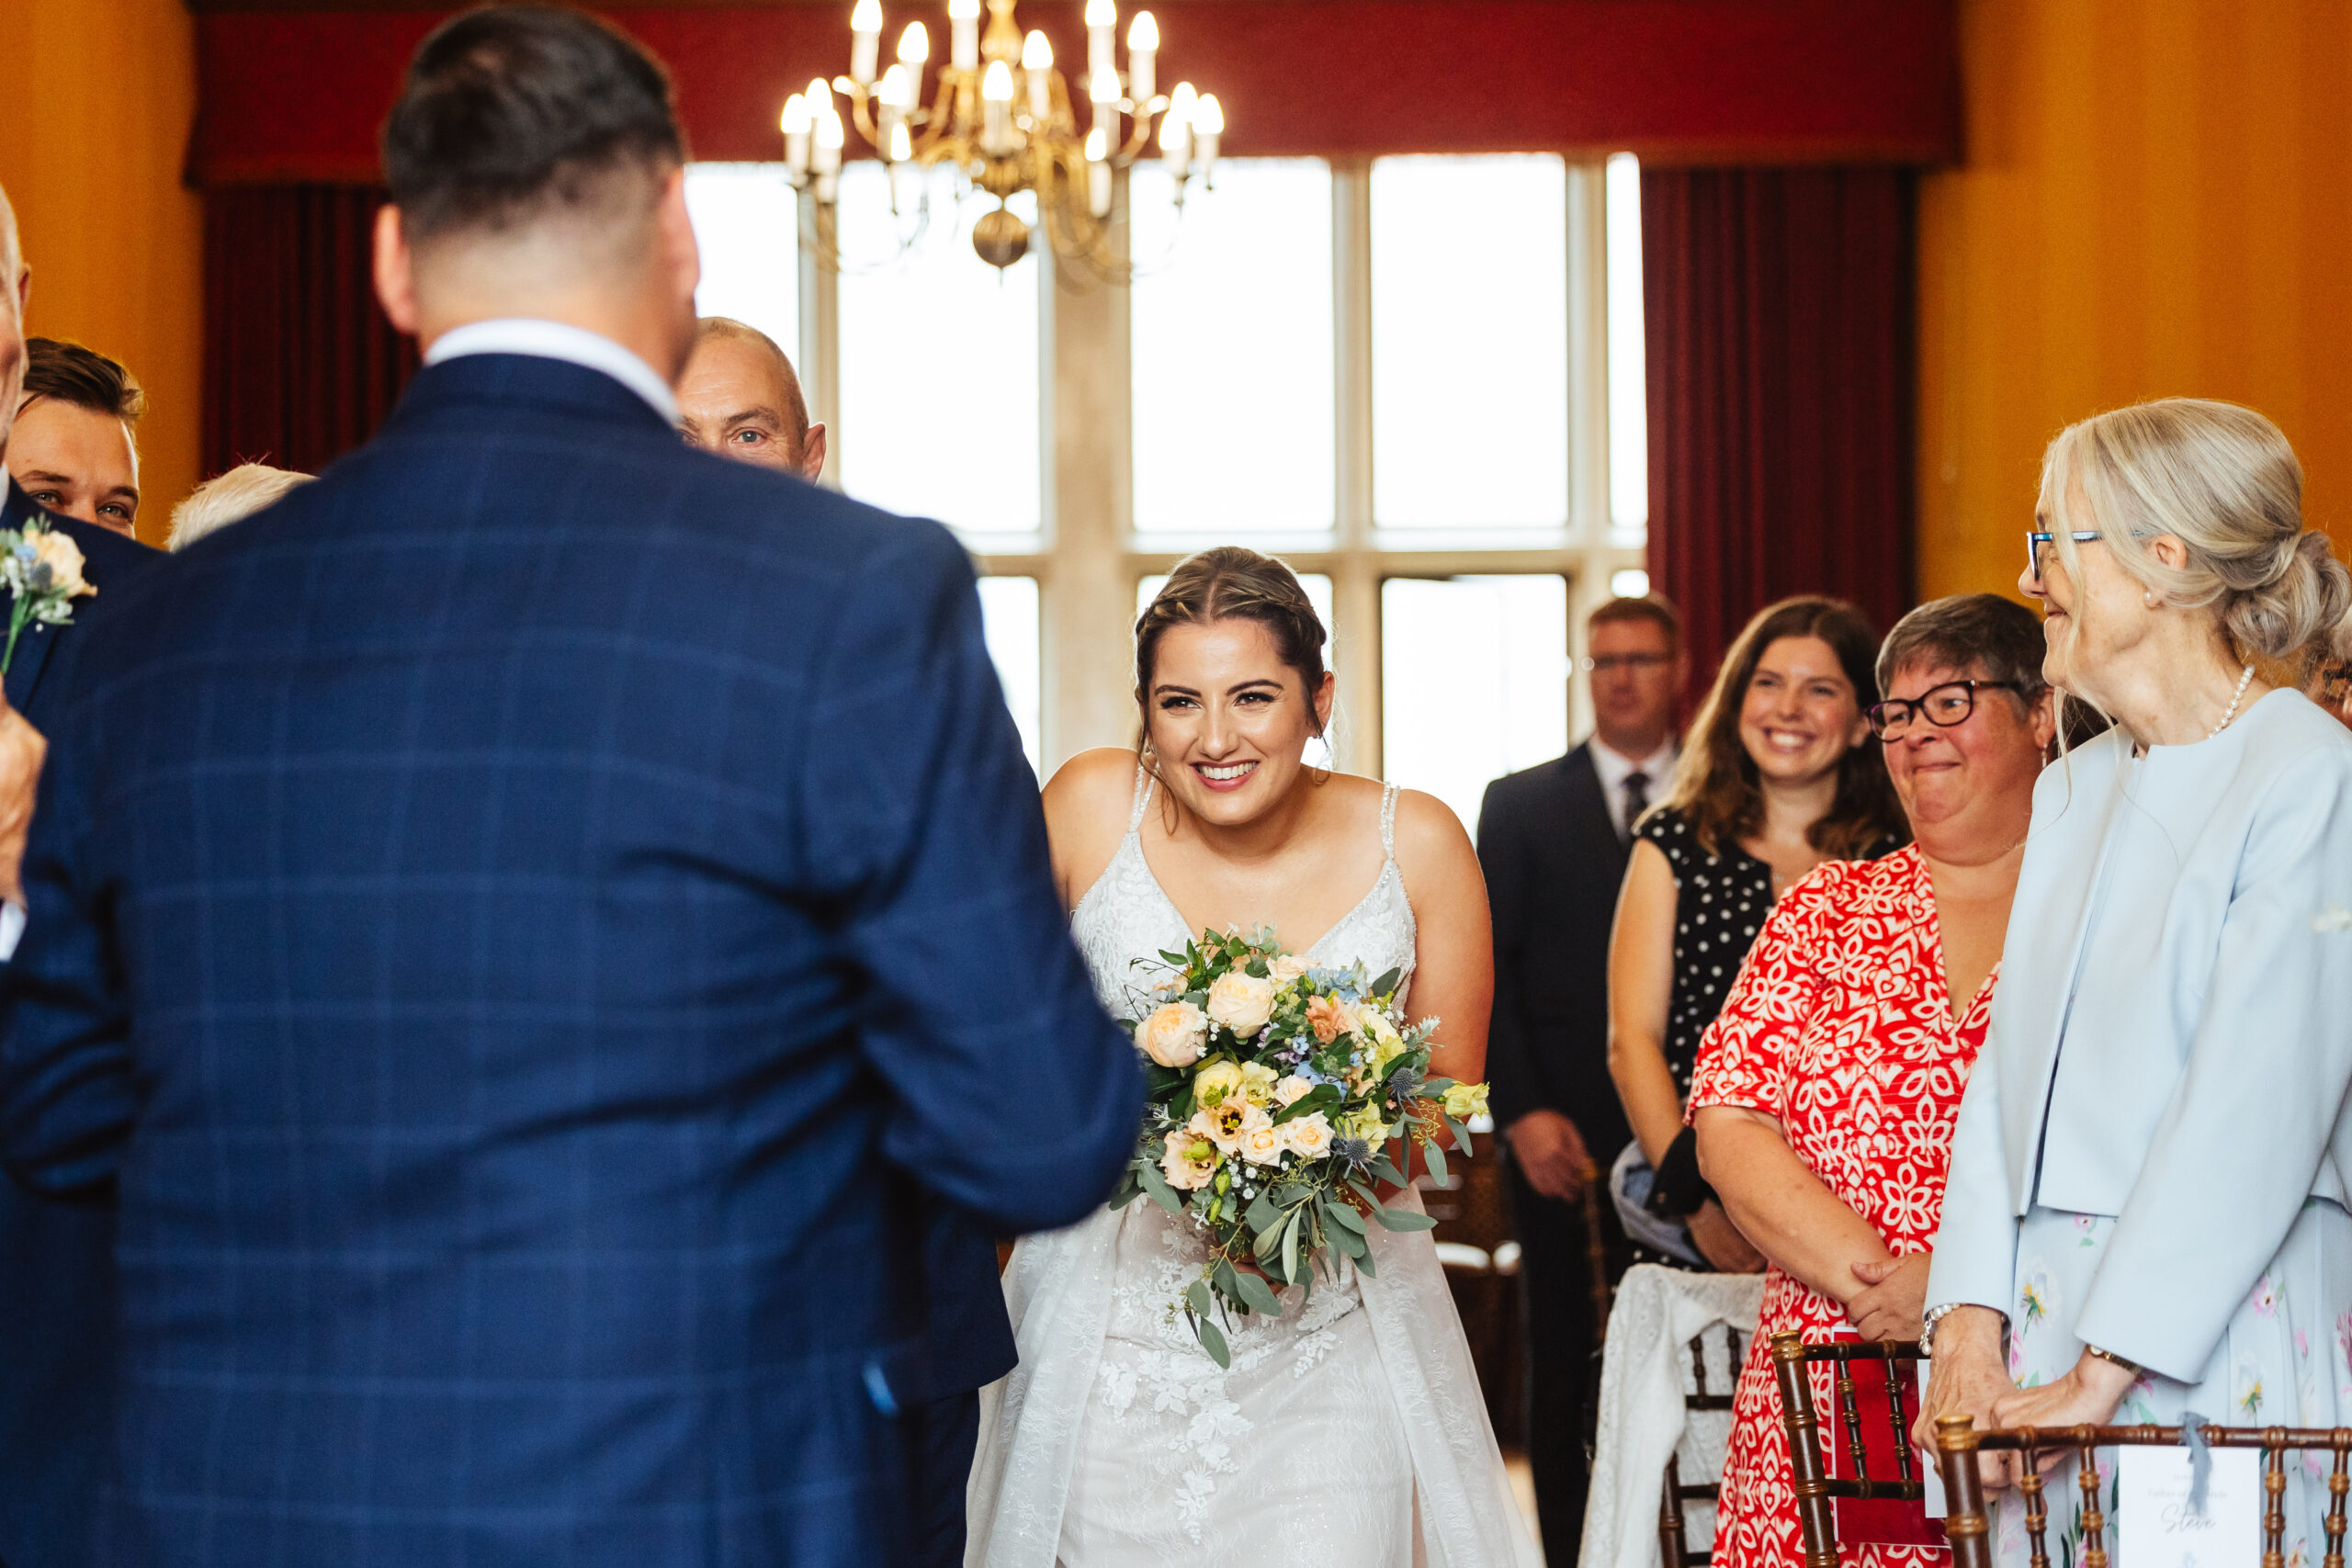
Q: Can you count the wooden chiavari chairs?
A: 3